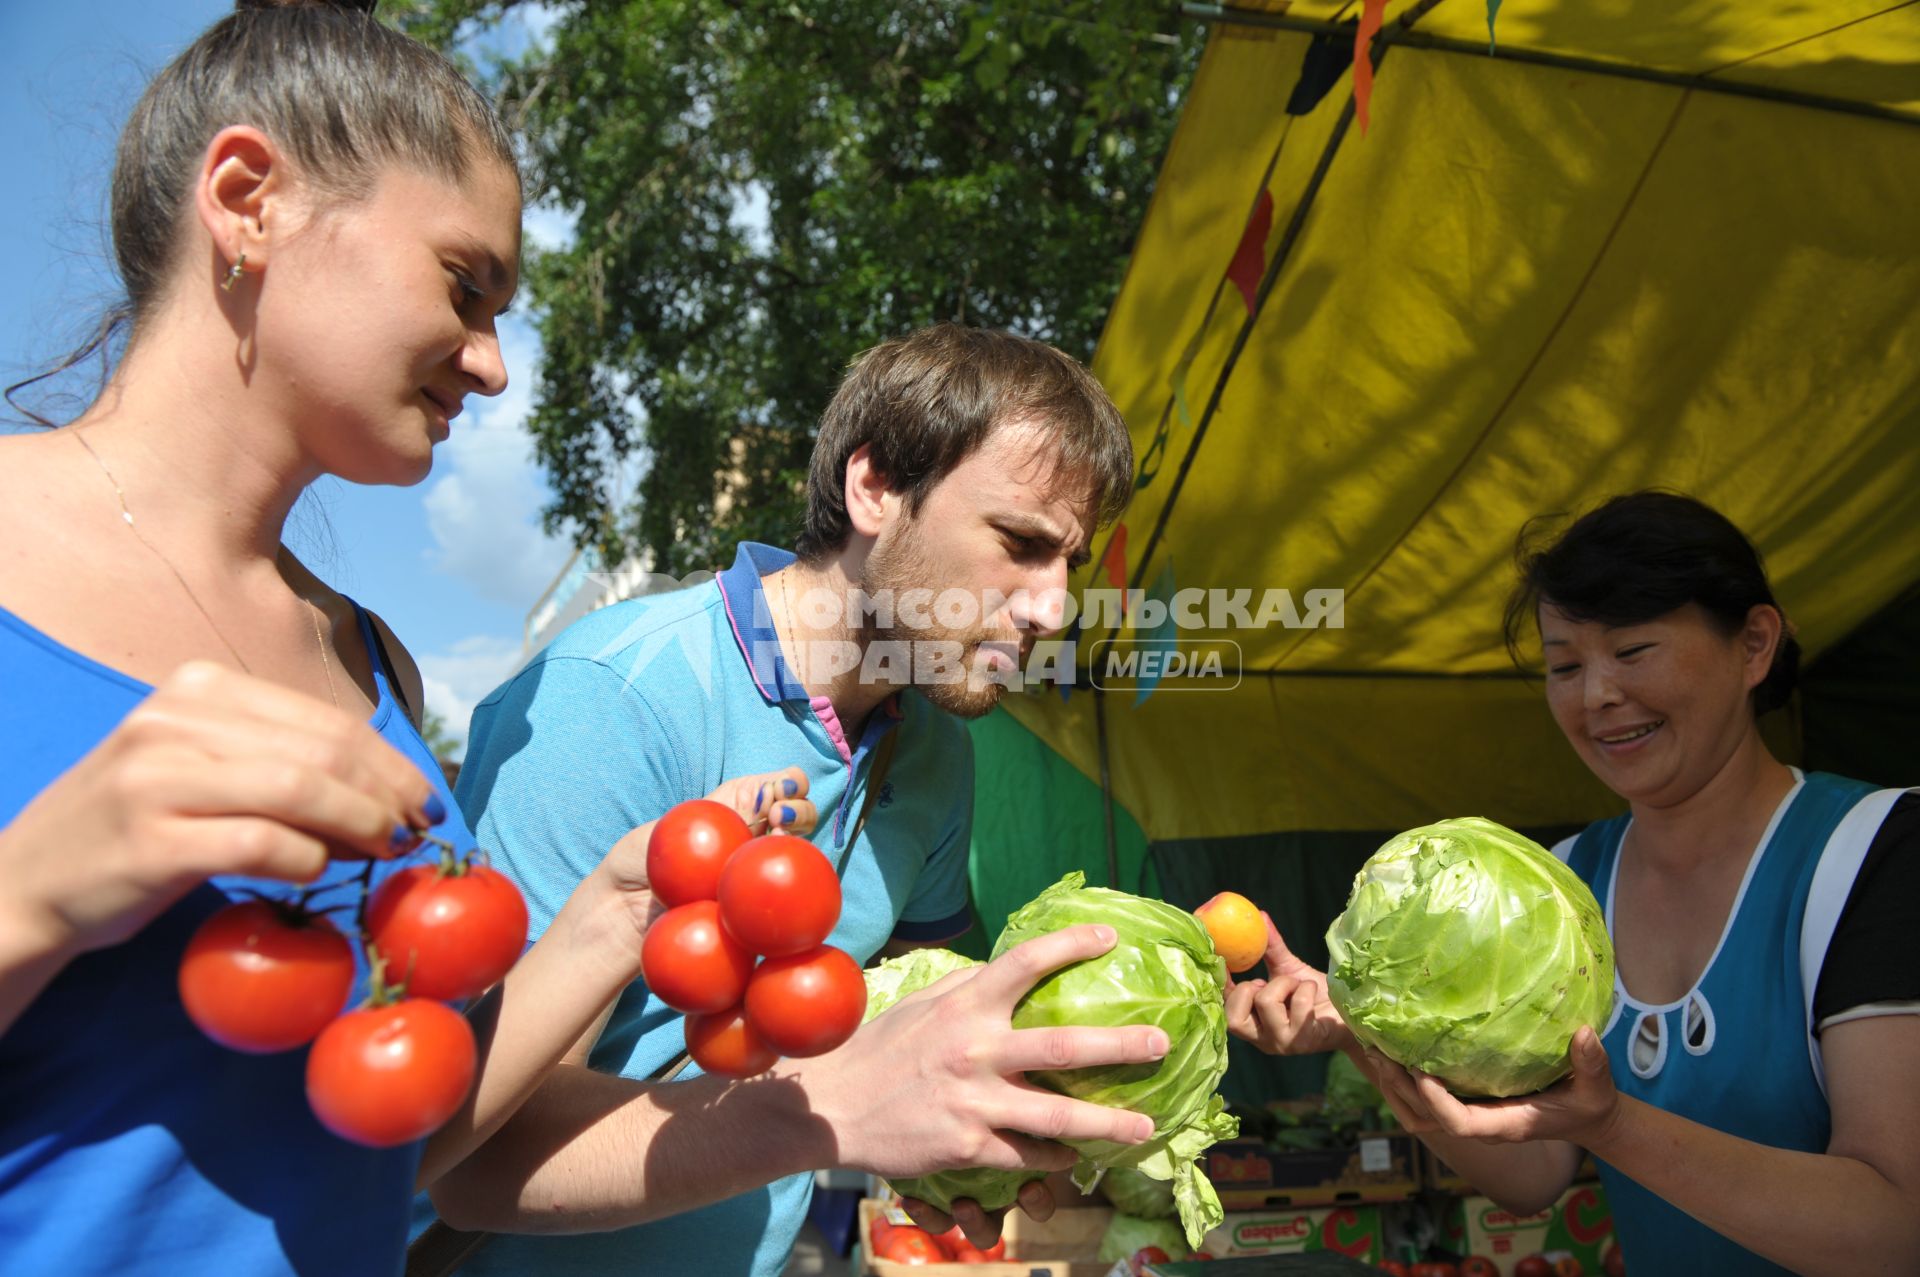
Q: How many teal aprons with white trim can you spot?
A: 1